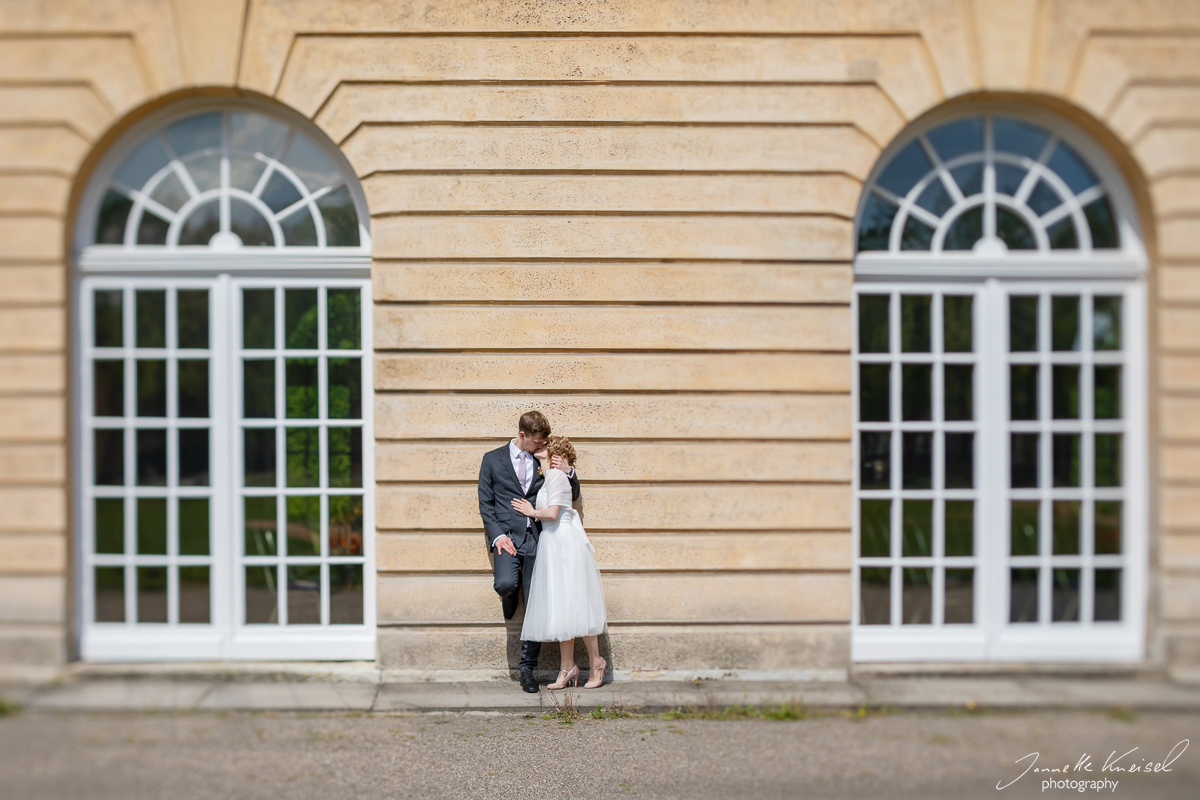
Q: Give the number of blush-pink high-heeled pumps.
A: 2